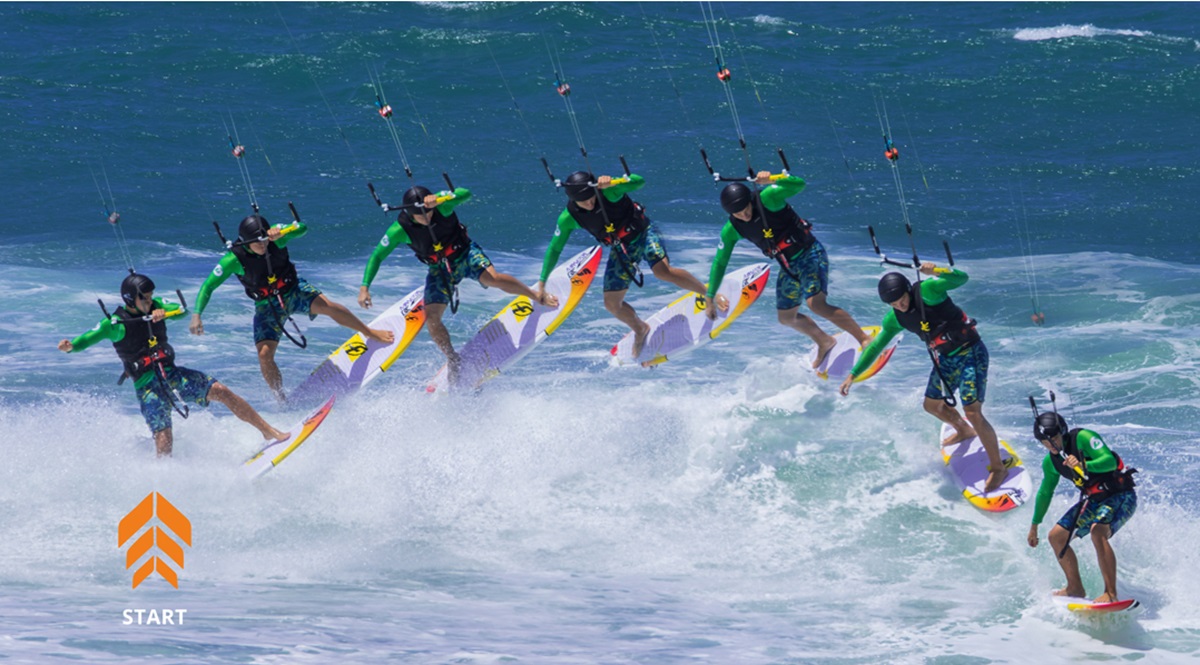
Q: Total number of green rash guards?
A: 7